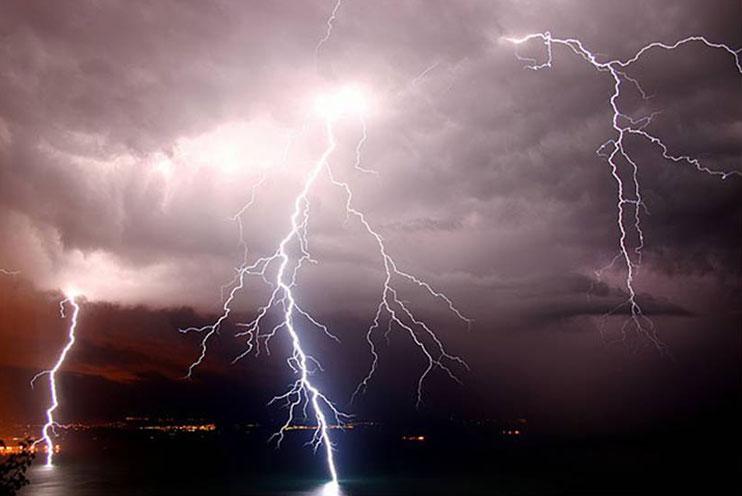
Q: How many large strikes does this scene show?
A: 3